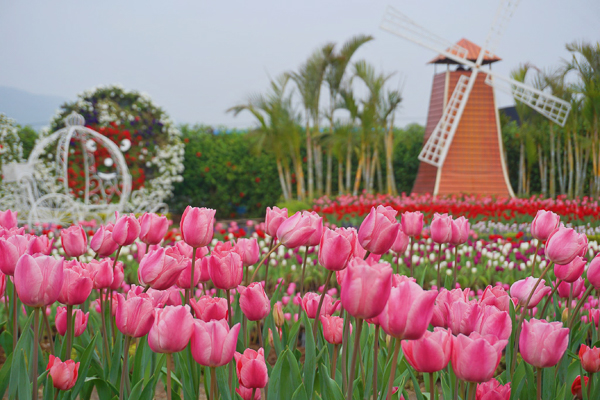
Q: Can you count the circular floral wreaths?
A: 1